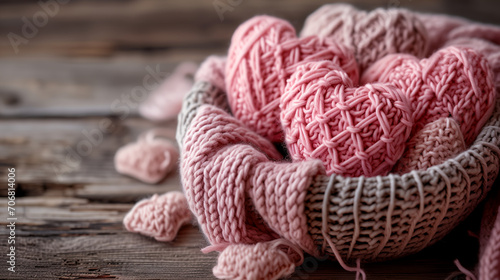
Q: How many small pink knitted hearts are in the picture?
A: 4